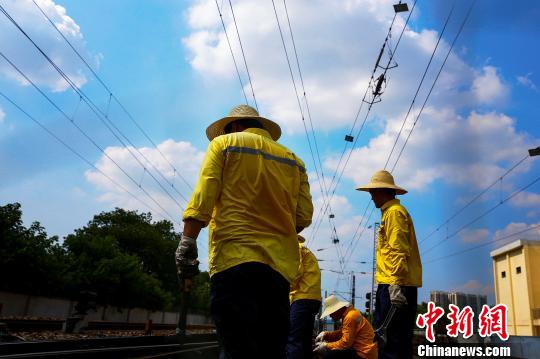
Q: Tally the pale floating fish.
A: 0